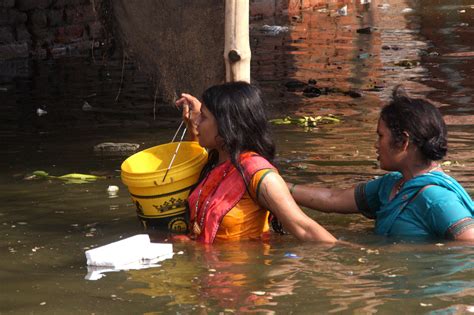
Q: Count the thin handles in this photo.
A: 1